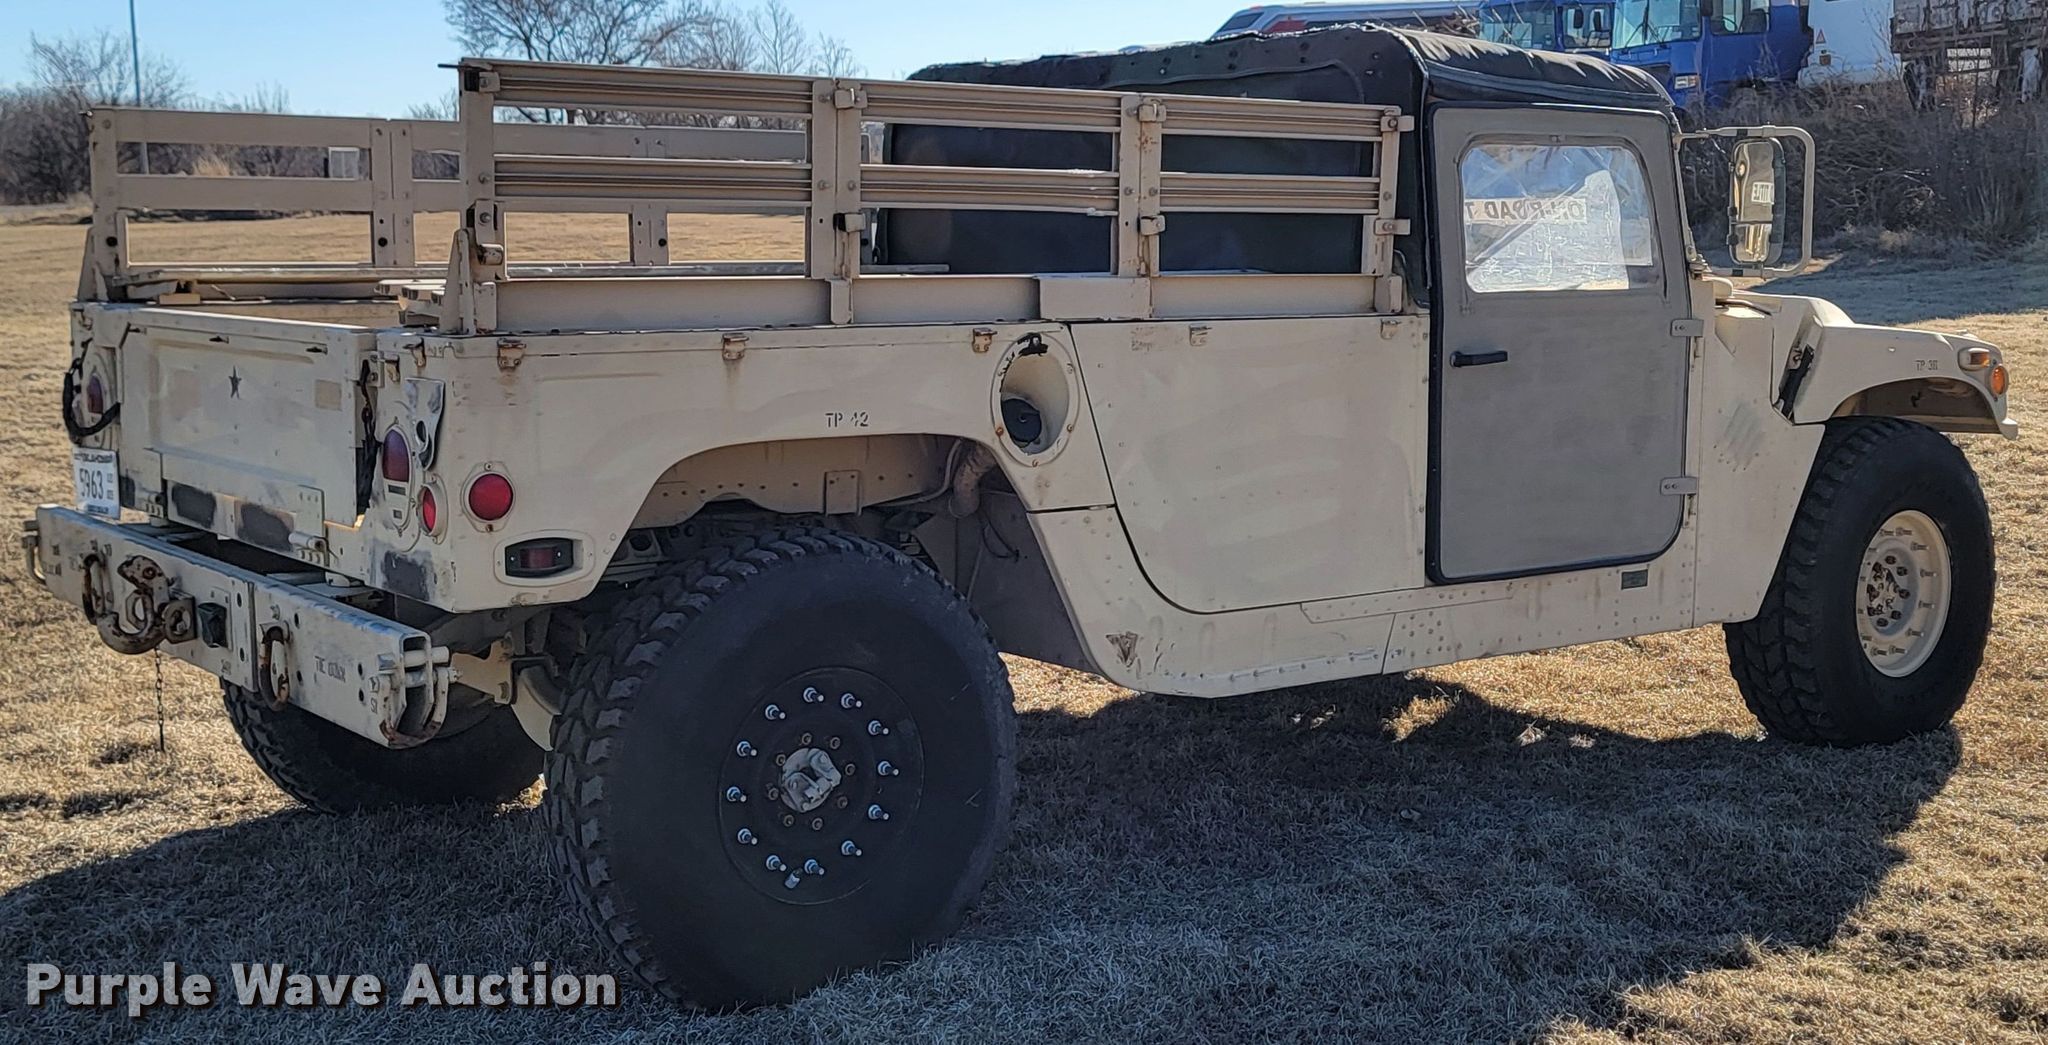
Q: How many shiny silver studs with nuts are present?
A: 12